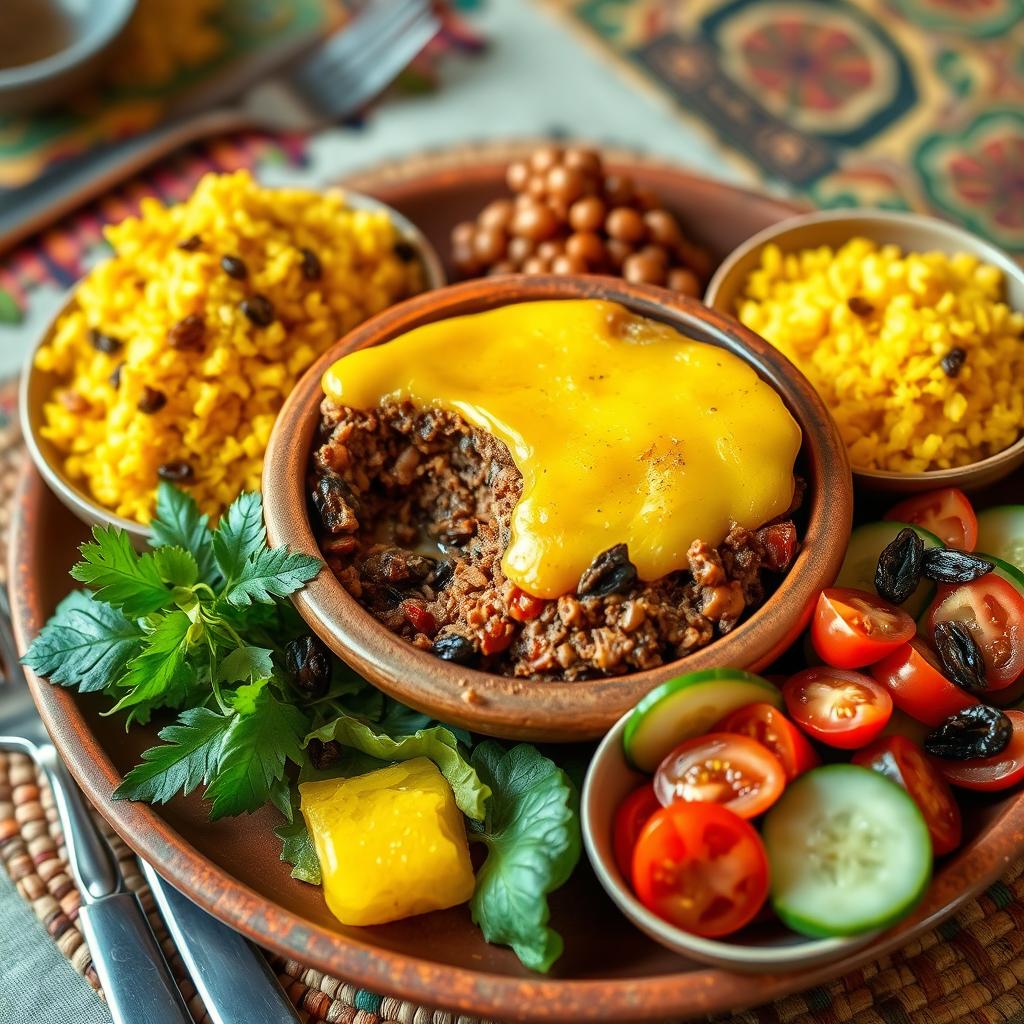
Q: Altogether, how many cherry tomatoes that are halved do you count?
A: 11